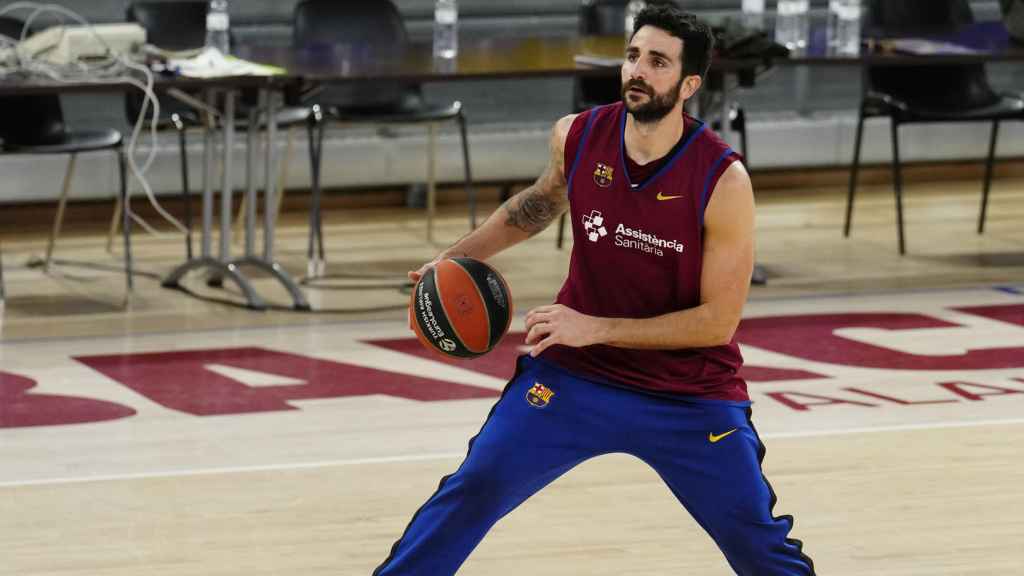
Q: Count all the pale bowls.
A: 0